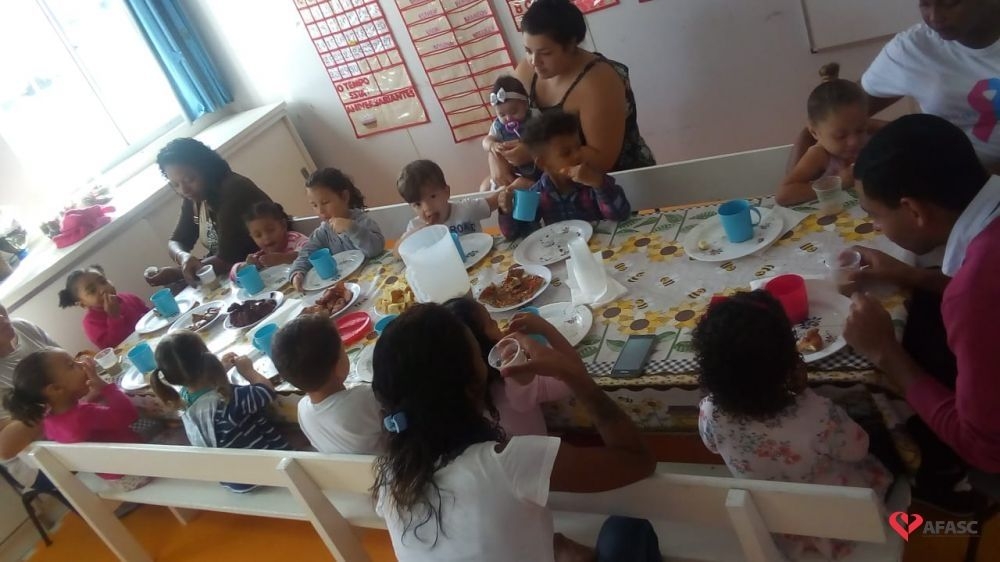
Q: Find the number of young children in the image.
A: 12